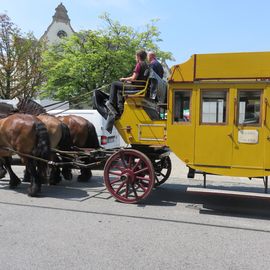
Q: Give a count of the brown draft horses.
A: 3